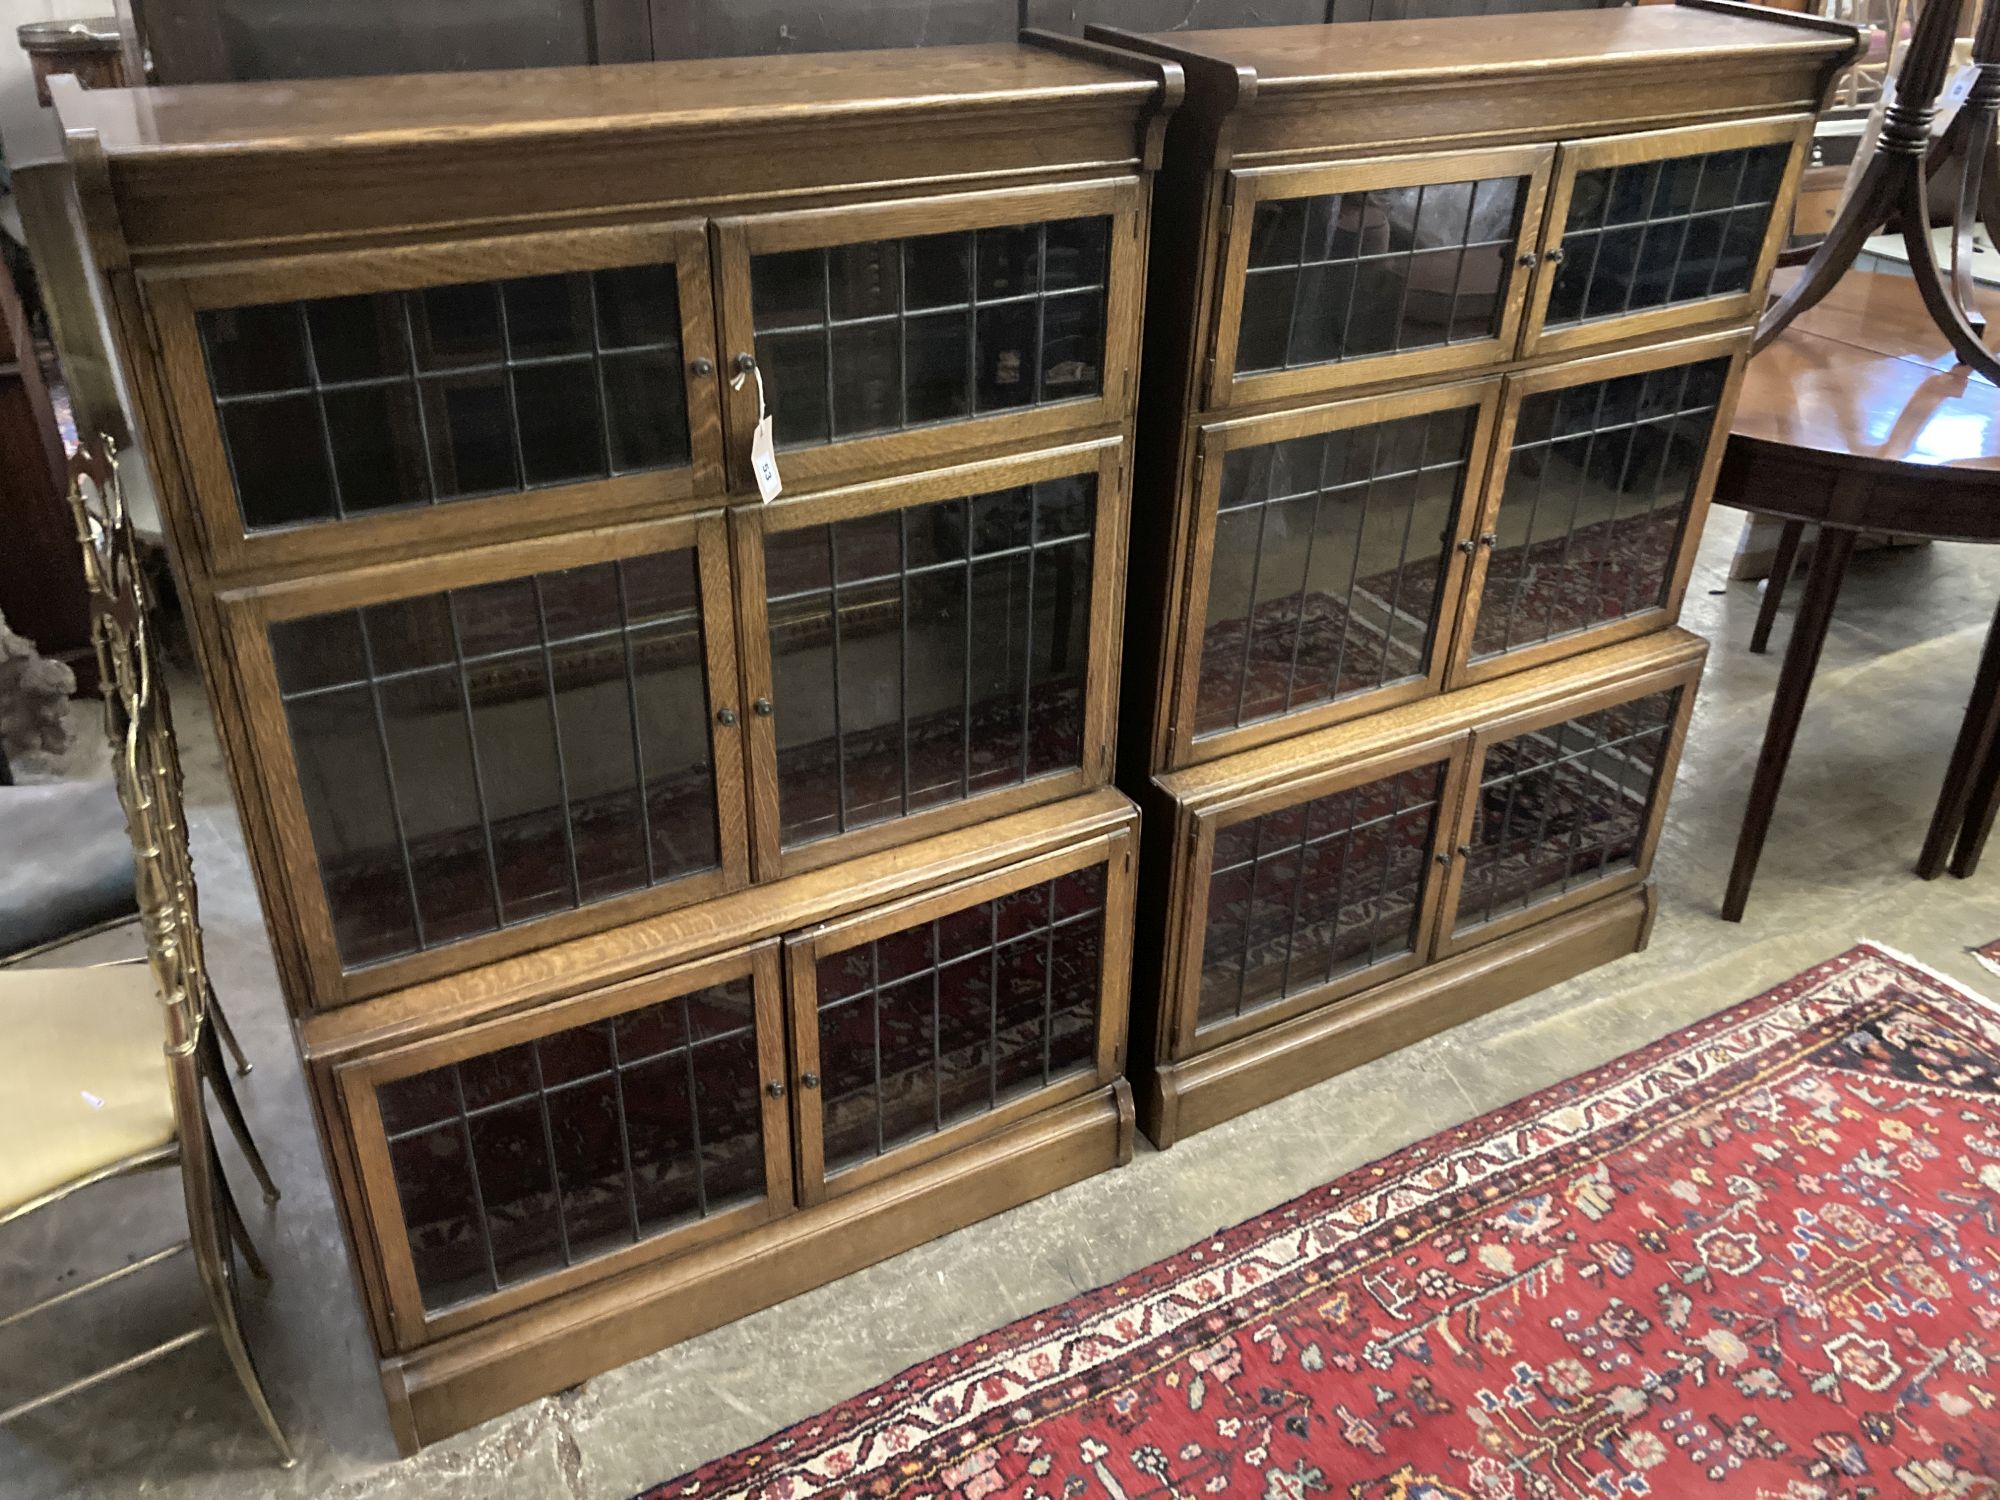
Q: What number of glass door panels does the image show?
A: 12